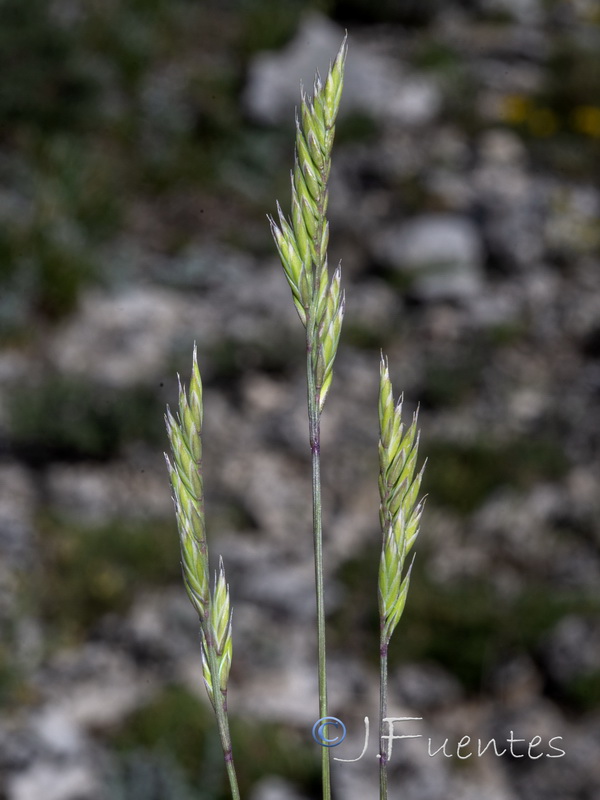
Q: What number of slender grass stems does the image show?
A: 3